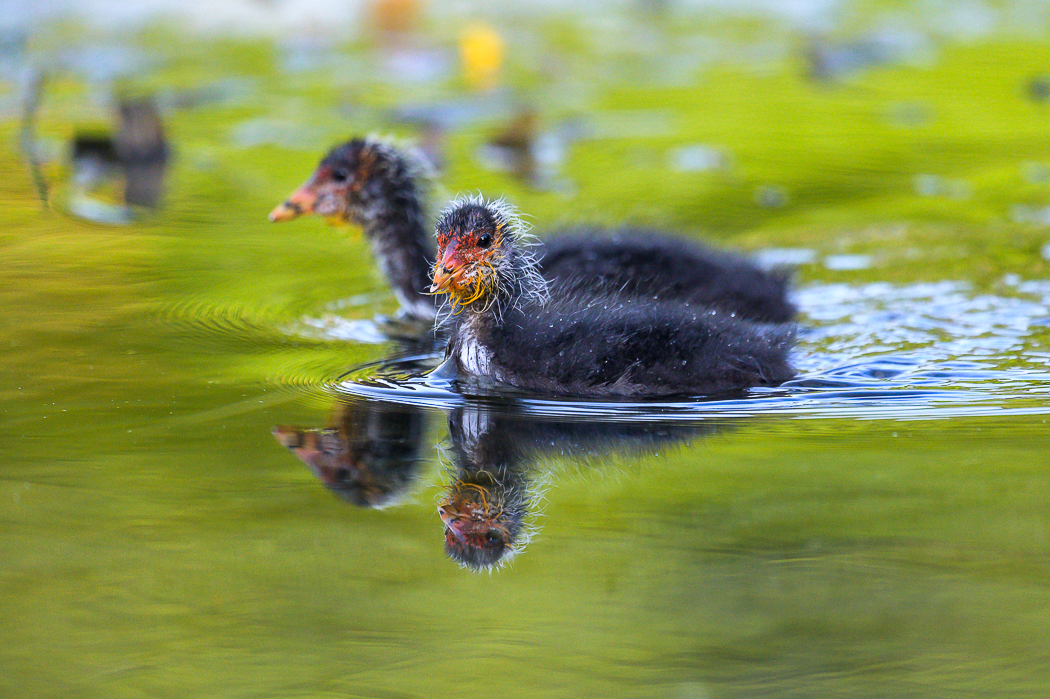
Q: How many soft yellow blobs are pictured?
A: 1